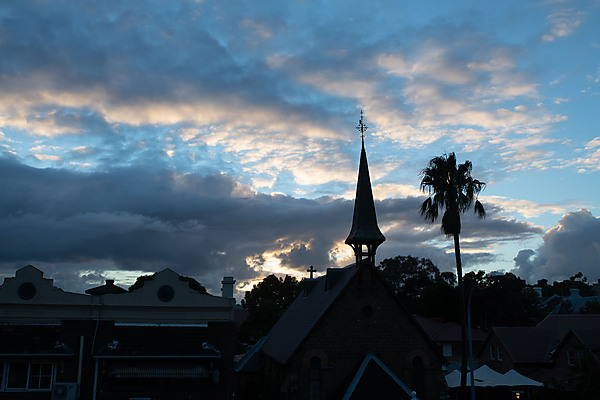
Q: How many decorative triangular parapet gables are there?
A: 2